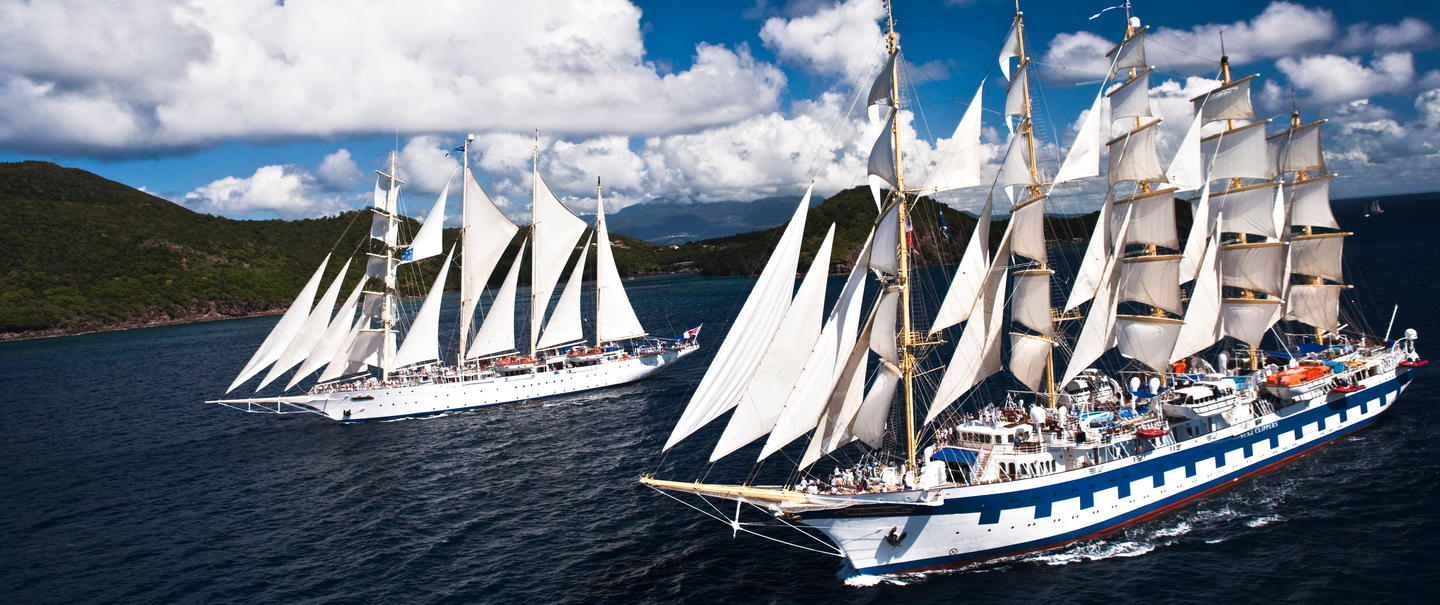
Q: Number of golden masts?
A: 5